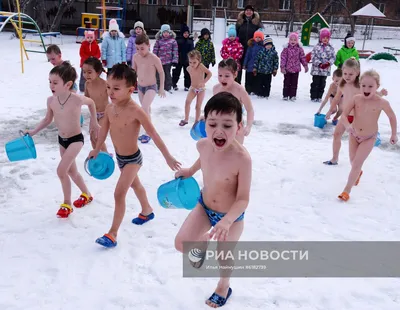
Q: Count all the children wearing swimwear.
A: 11